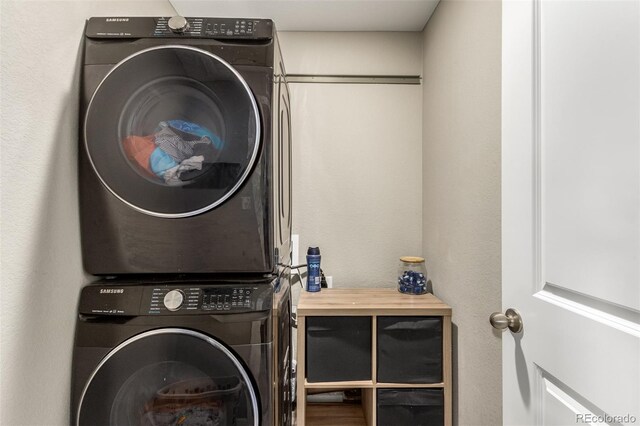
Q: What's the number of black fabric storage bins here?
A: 3